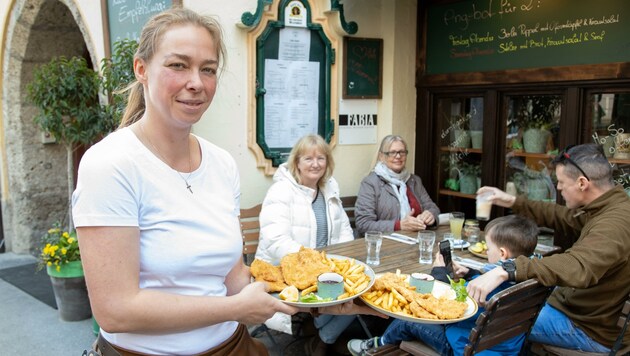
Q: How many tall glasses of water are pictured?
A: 2